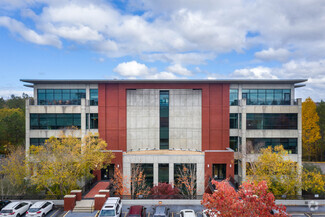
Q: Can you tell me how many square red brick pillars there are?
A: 4